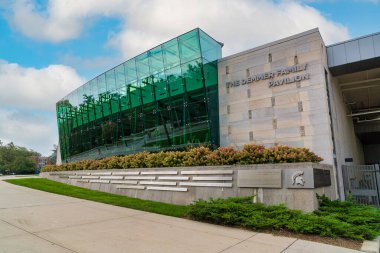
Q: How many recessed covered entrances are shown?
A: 1